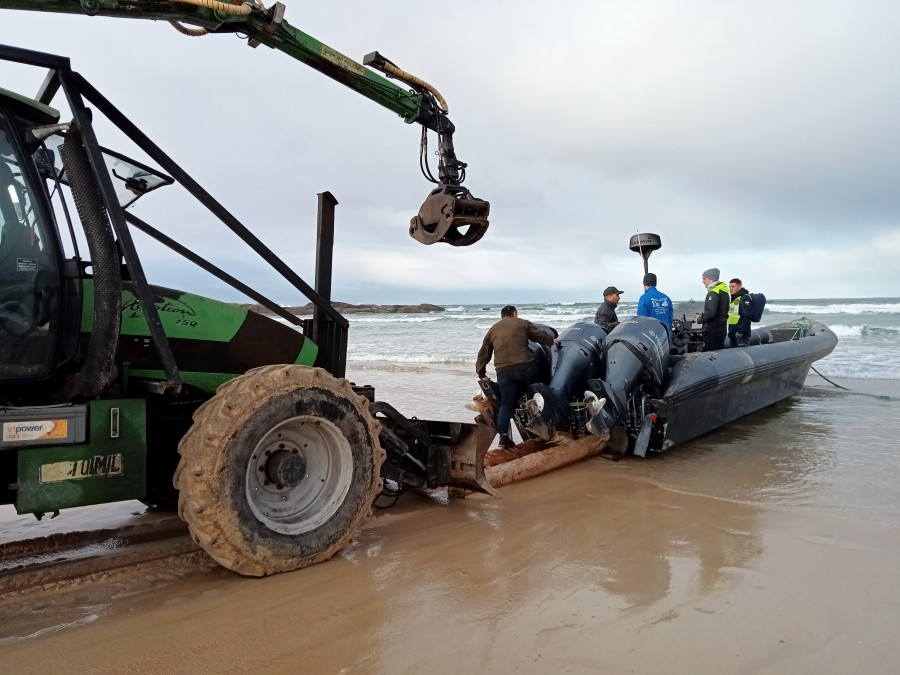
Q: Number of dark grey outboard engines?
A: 3